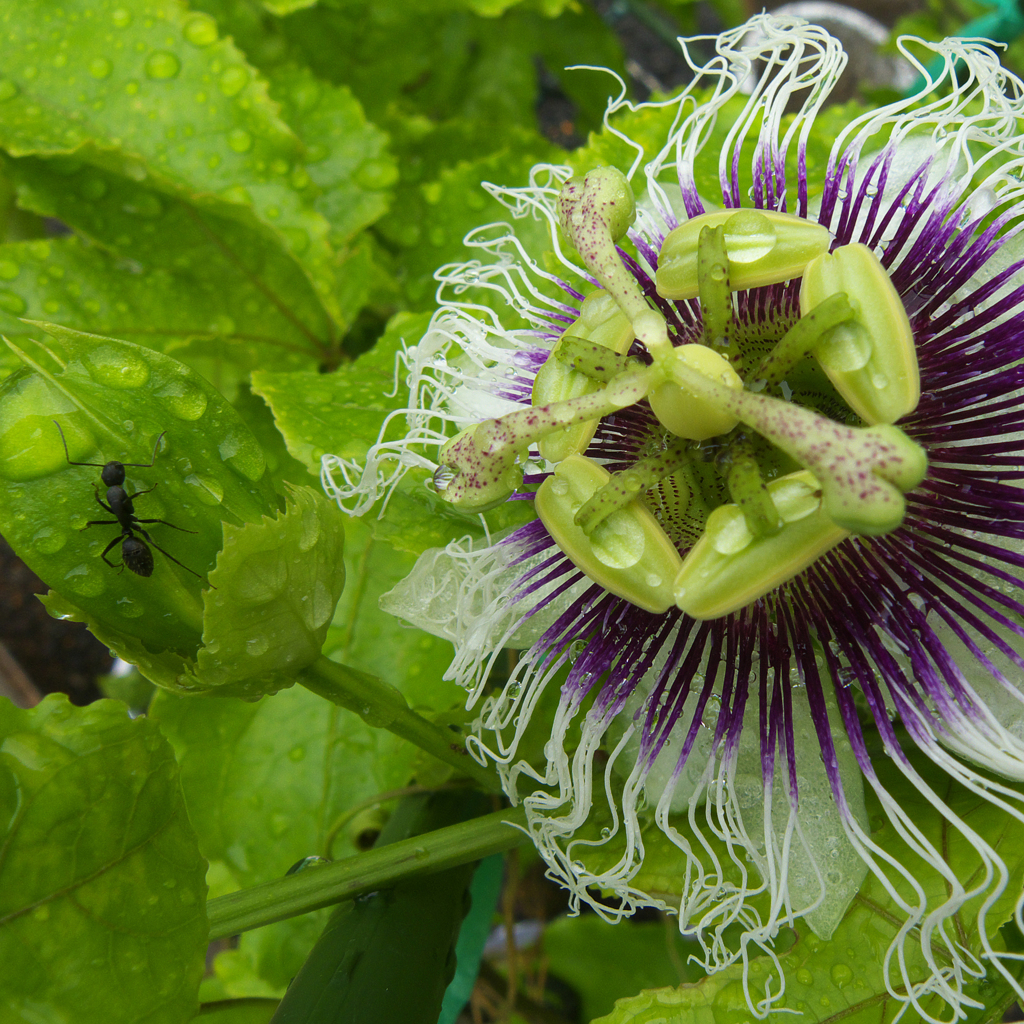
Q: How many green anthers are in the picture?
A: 5